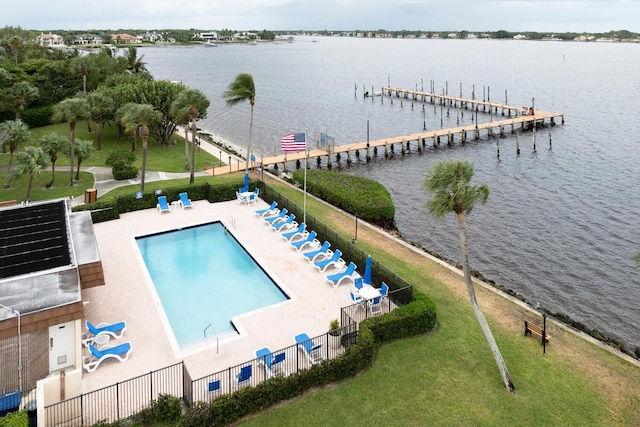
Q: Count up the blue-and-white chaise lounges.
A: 14